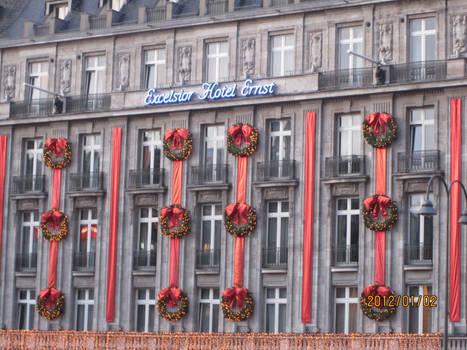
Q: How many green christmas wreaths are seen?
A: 12